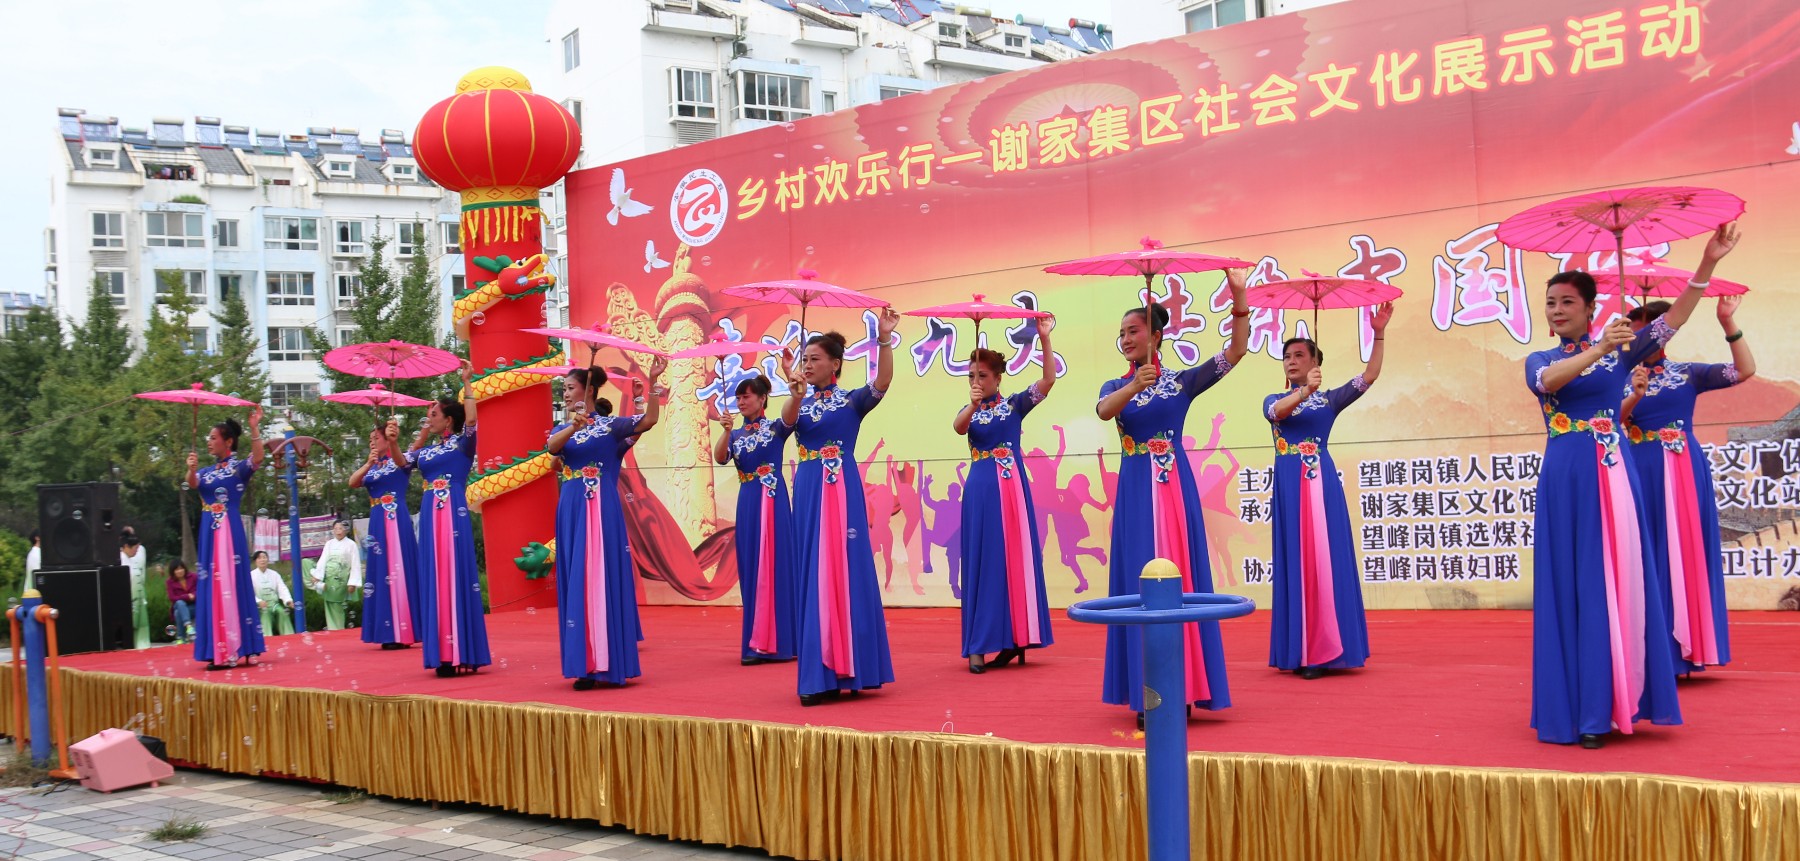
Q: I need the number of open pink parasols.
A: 12